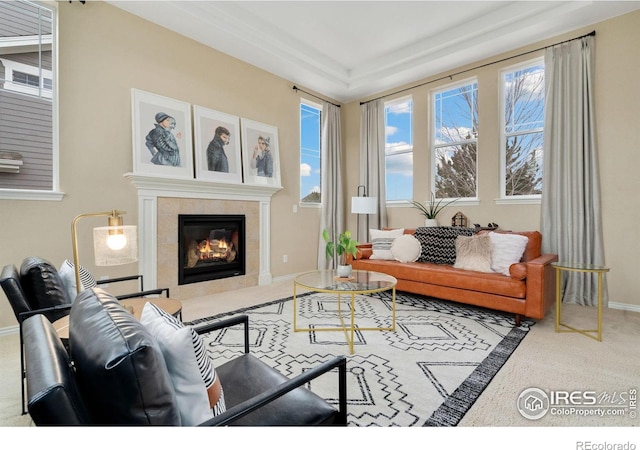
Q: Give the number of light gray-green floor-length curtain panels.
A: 3